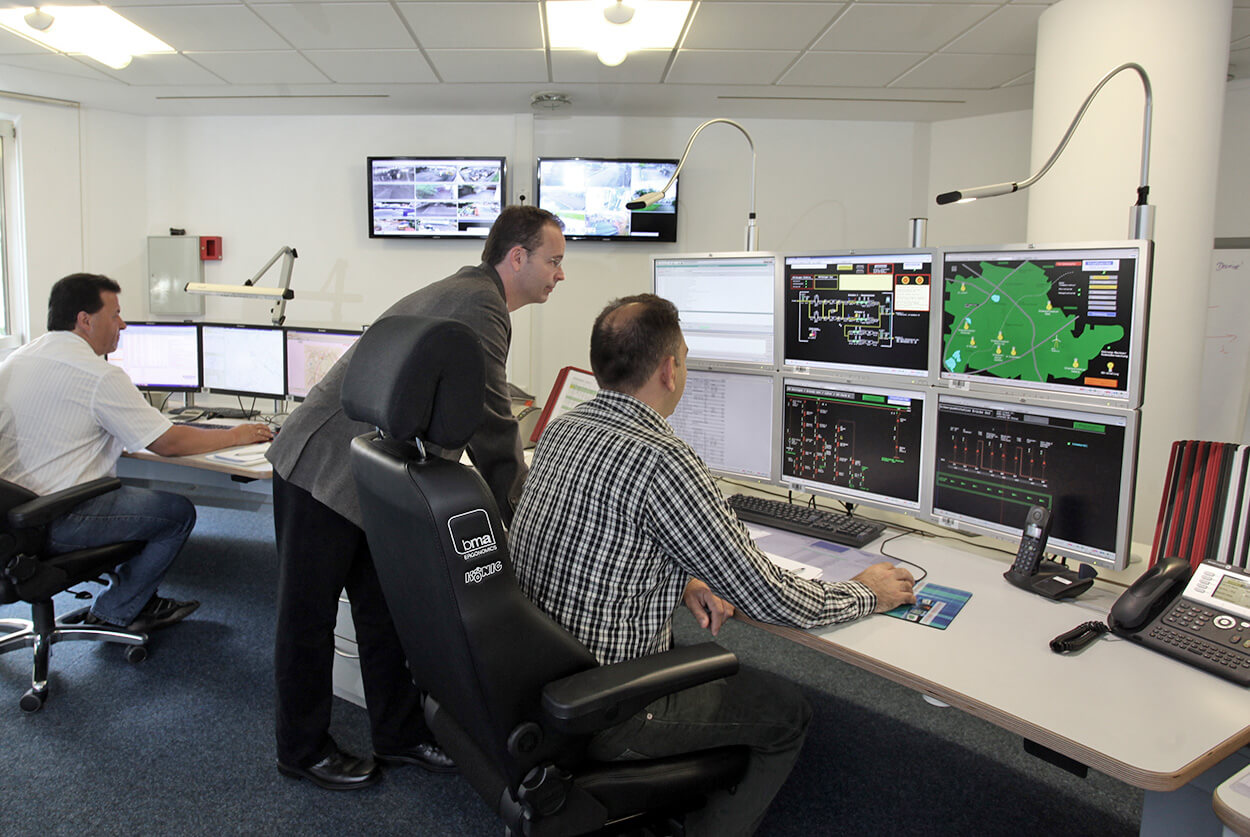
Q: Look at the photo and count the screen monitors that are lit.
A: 11